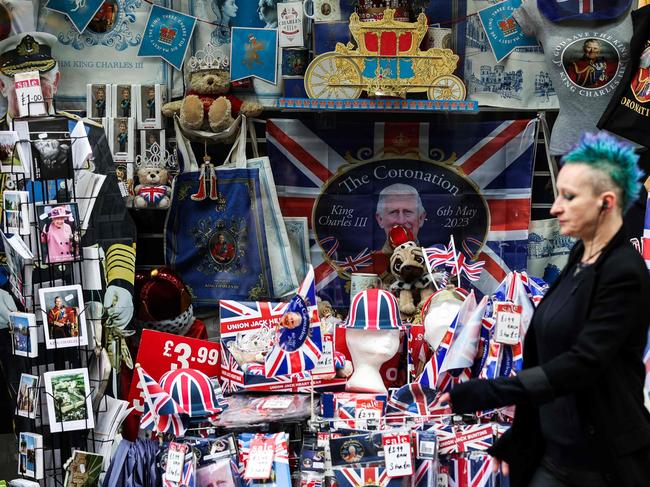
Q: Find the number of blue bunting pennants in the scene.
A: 4